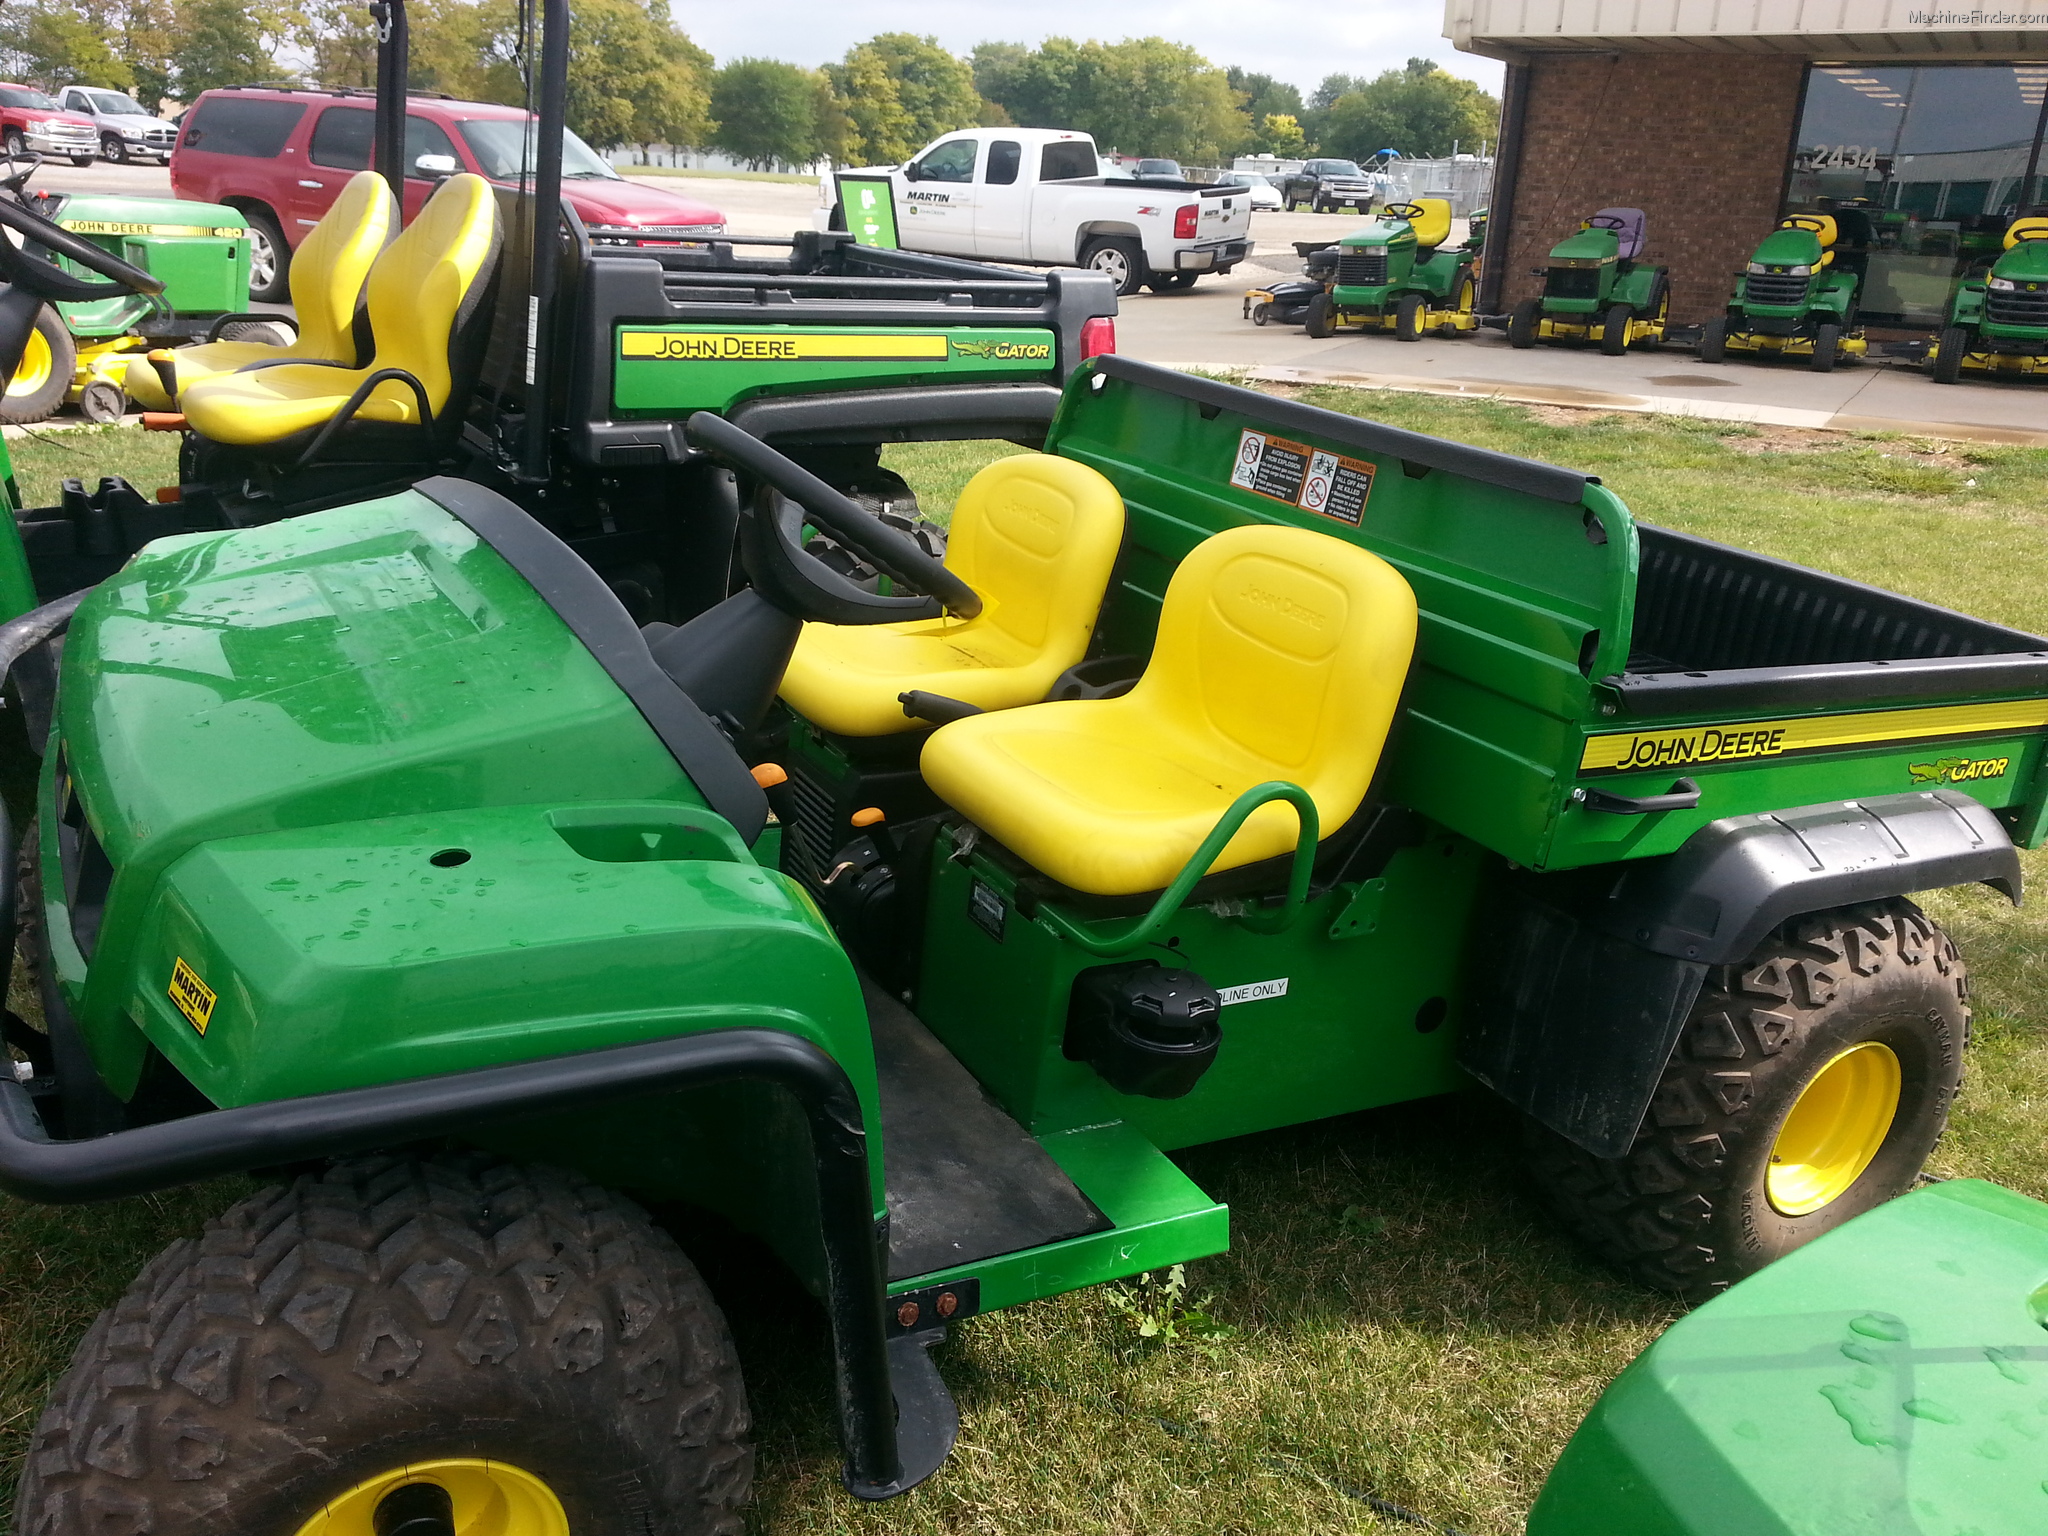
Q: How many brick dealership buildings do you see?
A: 1